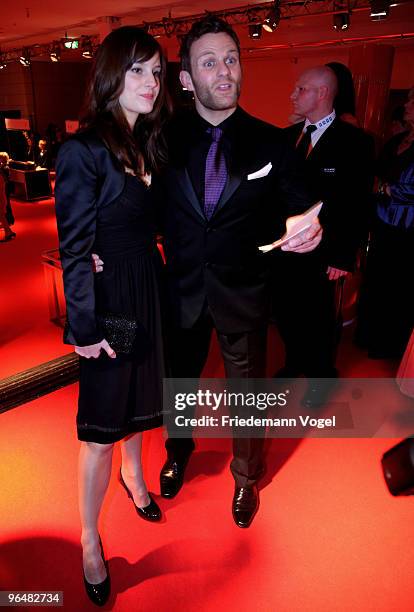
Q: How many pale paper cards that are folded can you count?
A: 1